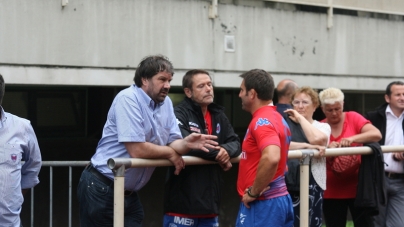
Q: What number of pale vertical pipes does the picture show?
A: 2